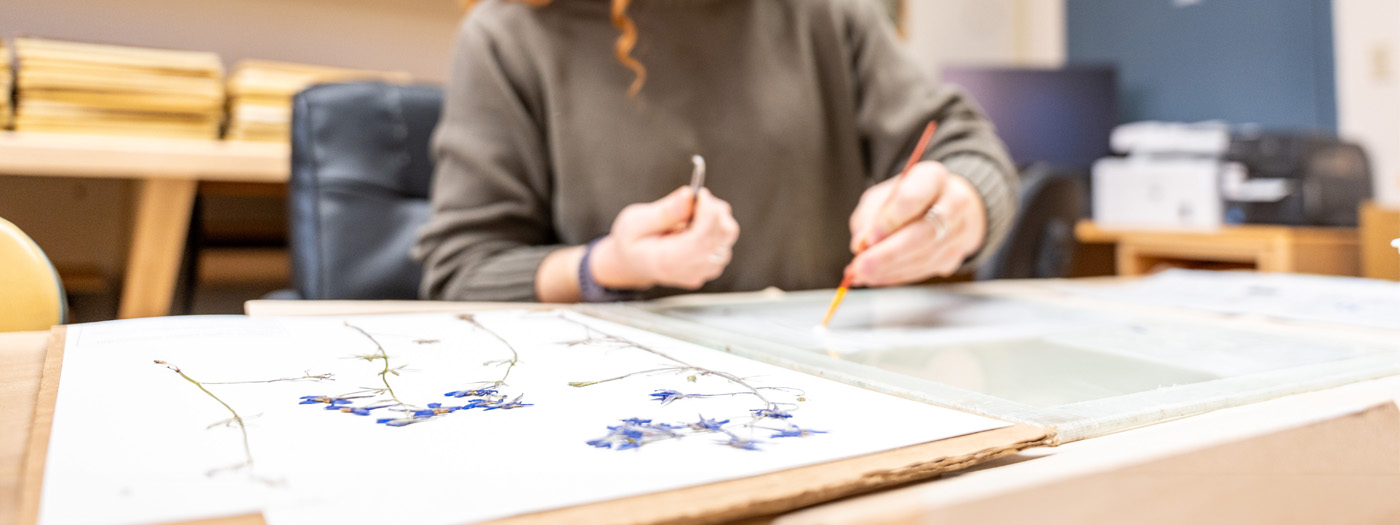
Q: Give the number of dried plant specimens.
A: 4